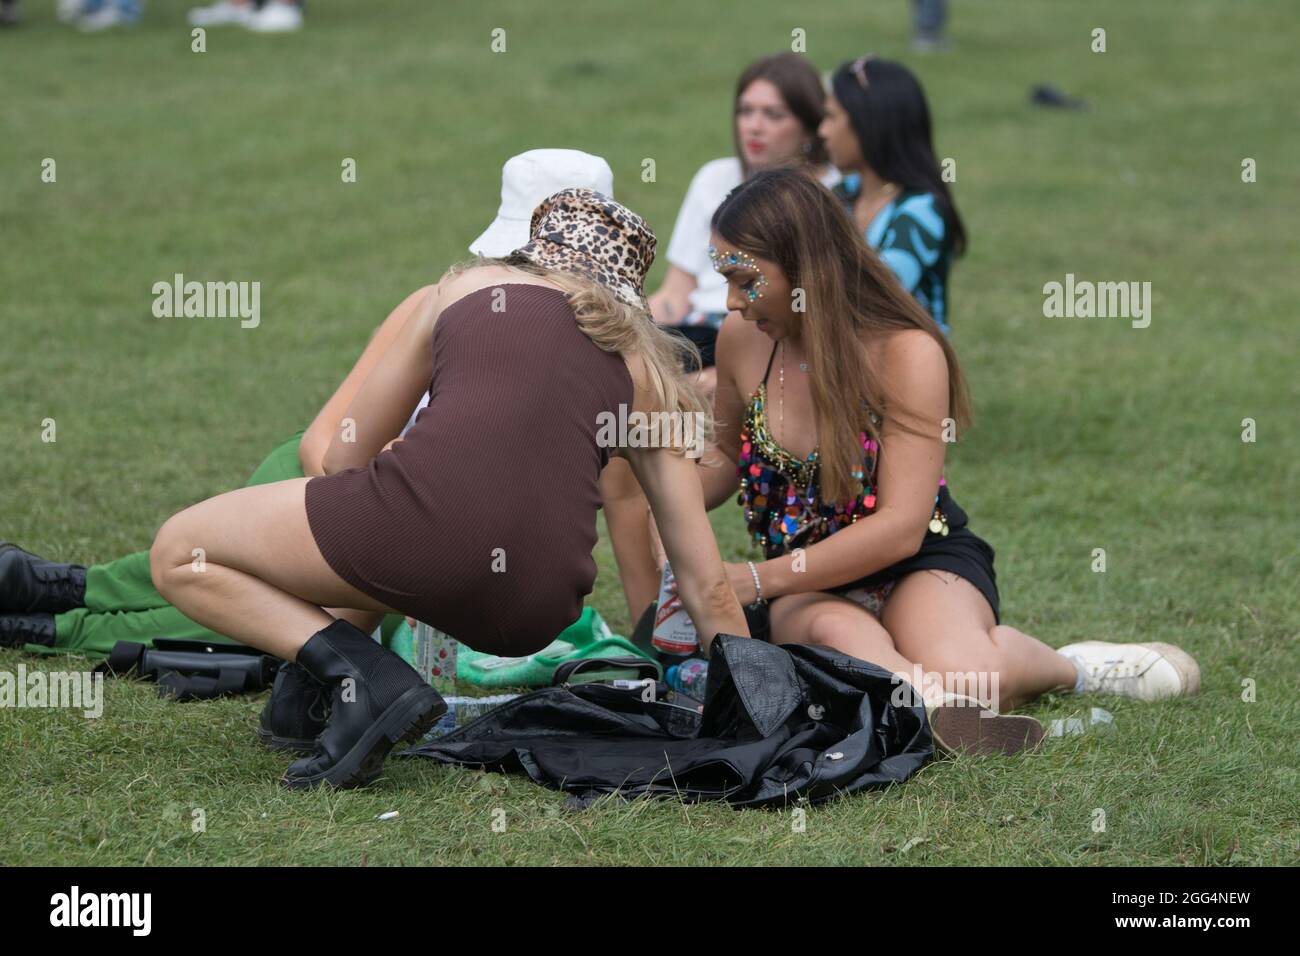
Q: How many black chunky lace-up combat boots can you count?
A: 4